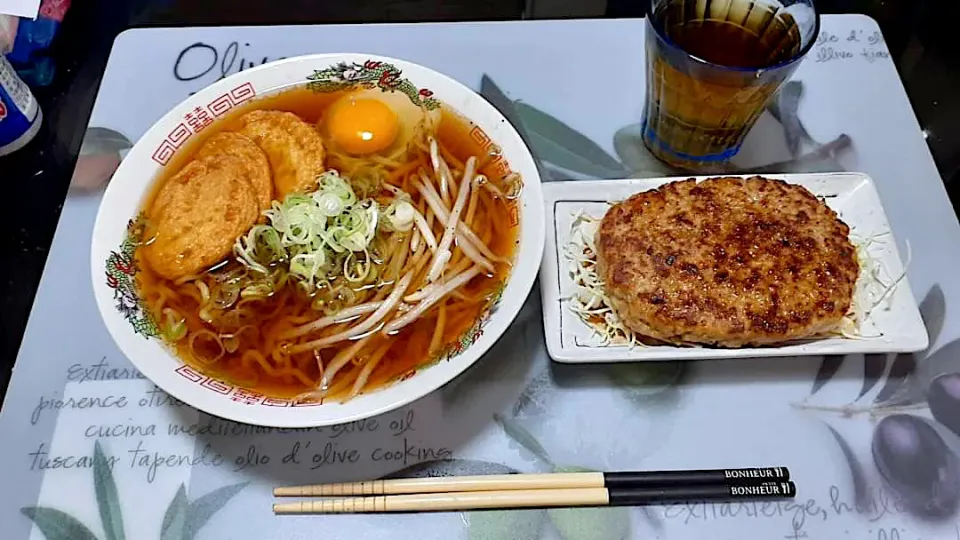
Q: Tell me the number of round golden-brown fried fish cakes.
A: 3